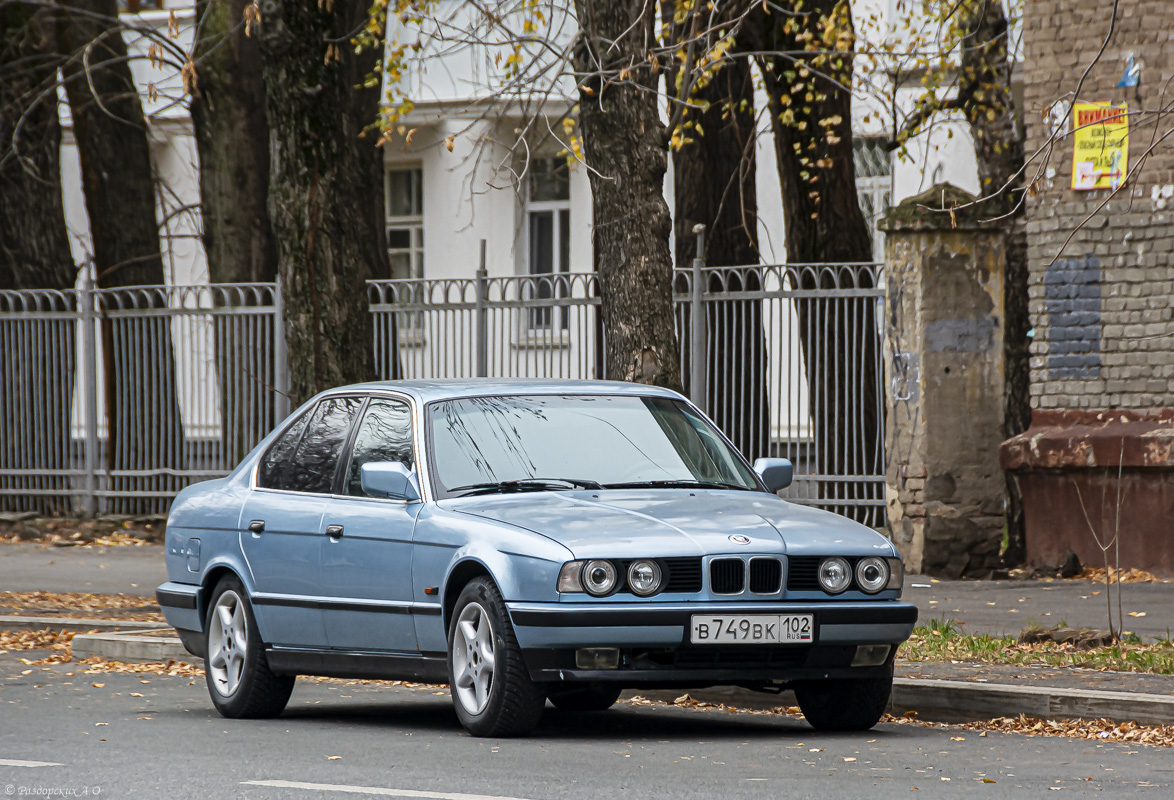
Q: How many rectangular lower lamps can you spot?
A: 2